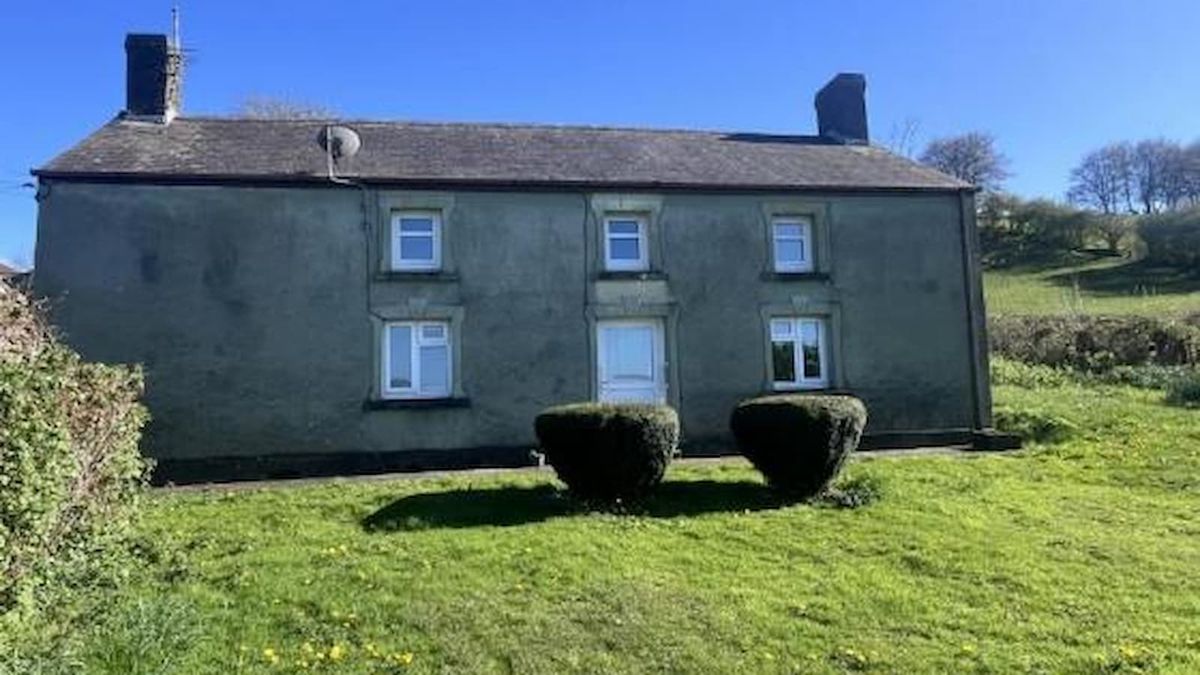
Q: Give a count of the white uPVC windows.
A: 5